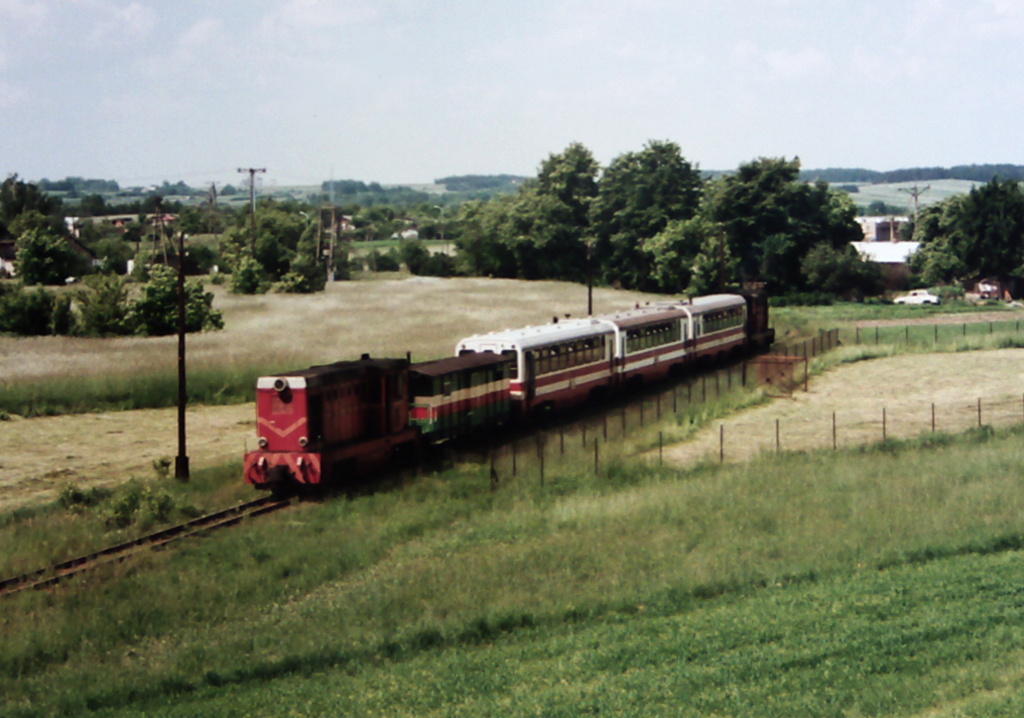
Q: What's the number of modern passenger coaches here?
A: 3